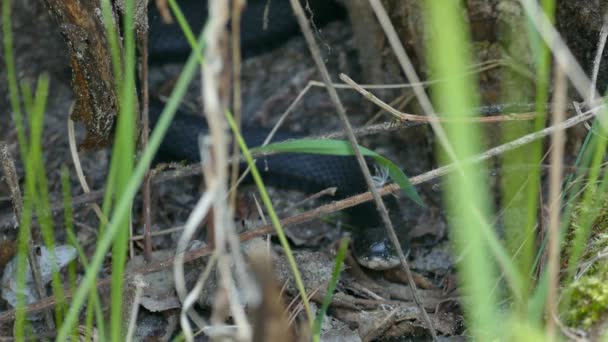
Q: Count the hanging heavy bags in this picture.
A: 0